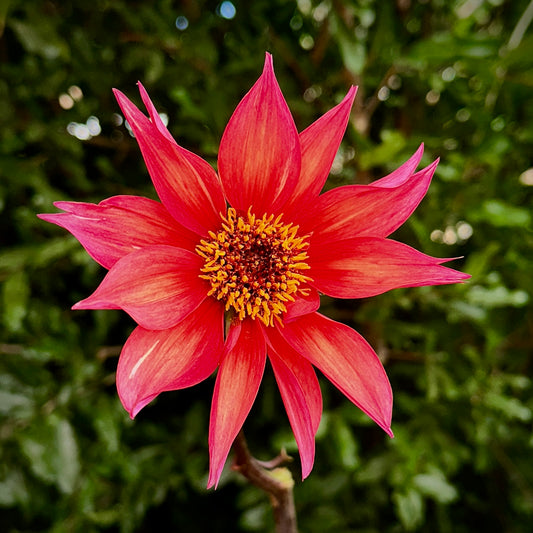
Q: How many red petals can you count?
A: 11